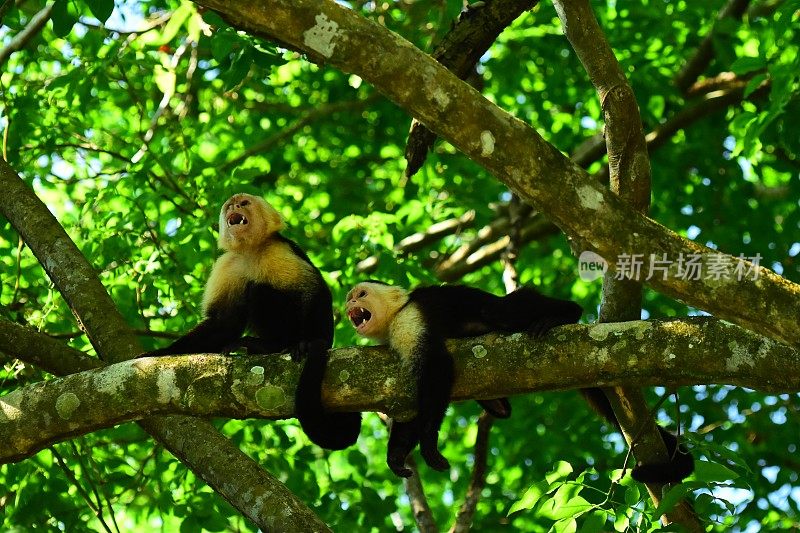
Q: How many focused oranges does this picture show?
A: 0